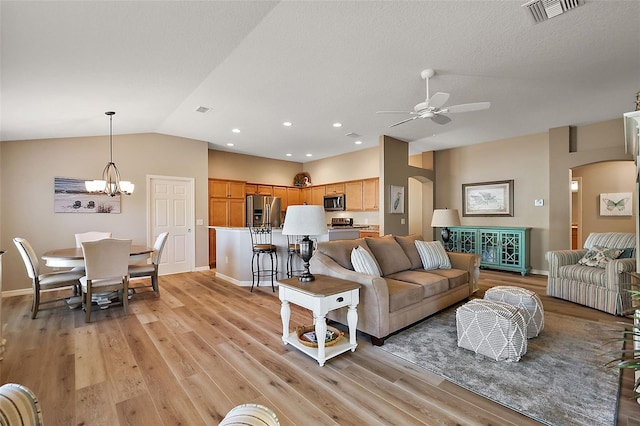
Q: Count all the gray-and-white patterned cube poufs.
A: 2